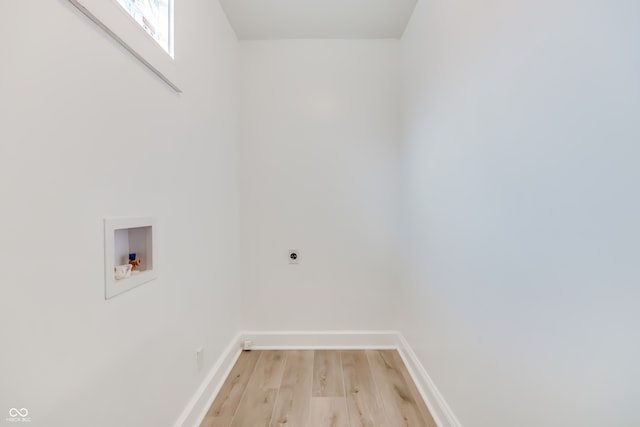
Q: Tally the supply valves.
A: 1